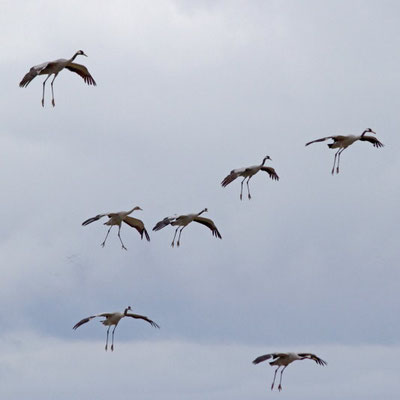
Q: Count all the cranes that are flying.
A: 7